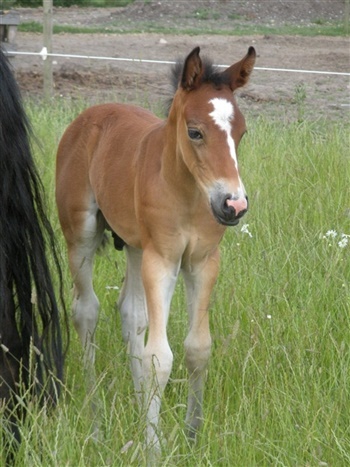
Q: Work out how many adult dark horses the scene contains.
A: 1